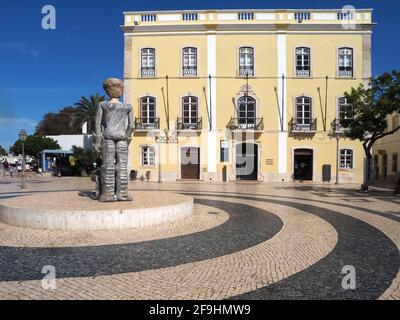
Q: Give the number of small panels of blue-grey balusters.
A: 5